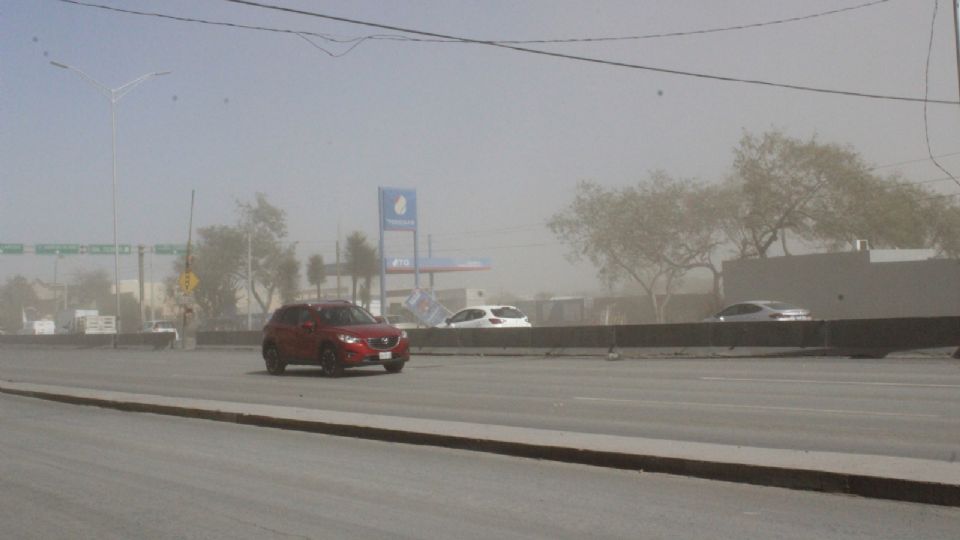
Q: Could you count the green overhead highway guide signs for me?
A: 4